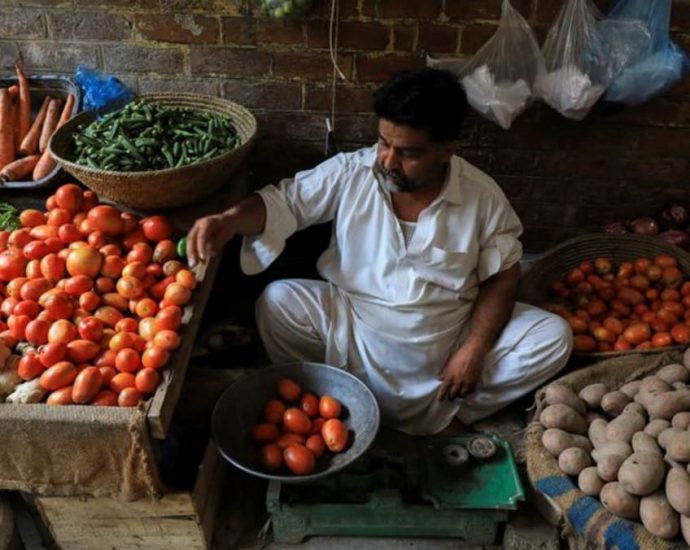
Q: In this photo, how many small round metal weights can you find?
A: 2